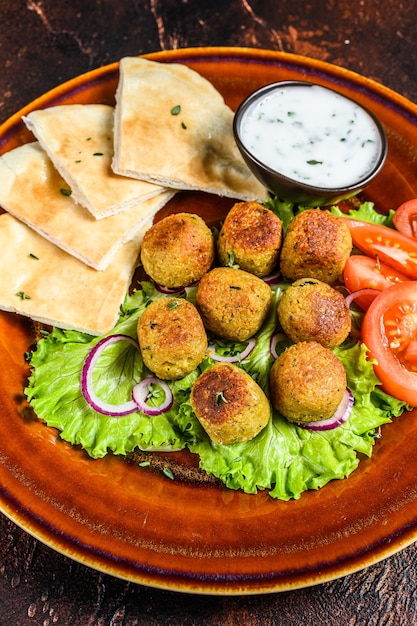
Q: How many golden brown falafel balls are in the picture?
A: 8